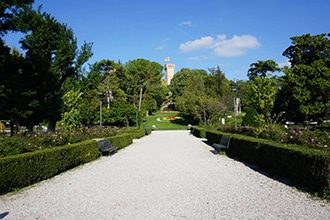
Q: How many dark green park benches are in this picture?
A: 2